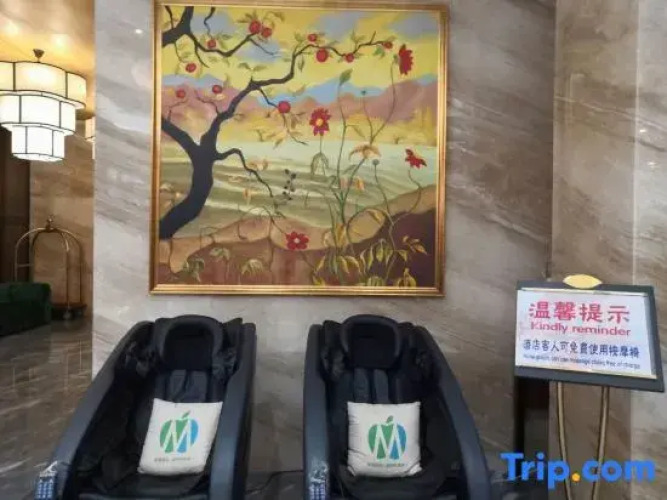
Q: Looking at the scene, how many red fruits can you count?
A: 11